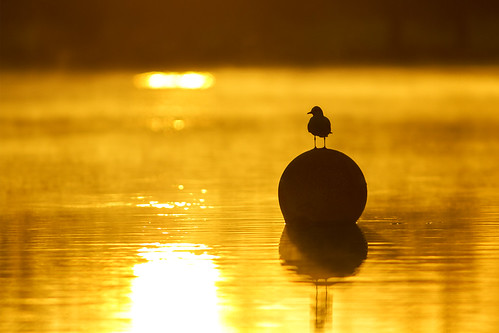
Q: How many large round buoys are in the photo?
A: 1